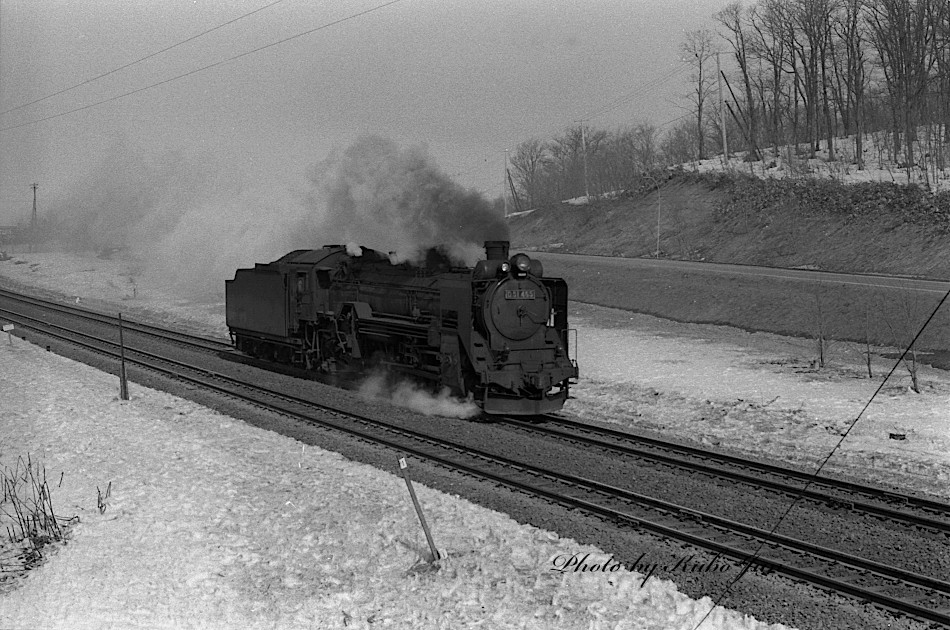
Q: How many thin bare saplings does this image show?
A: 3